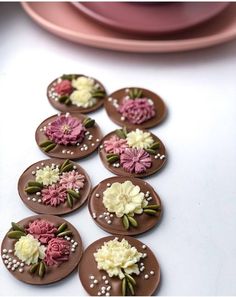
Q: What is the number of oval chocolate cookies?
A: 8